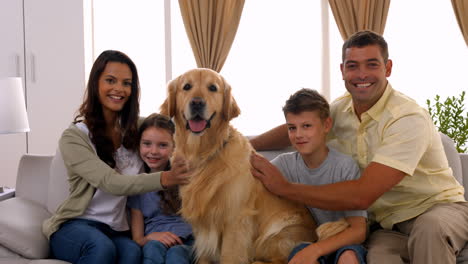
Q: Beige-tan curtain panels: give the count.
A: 3